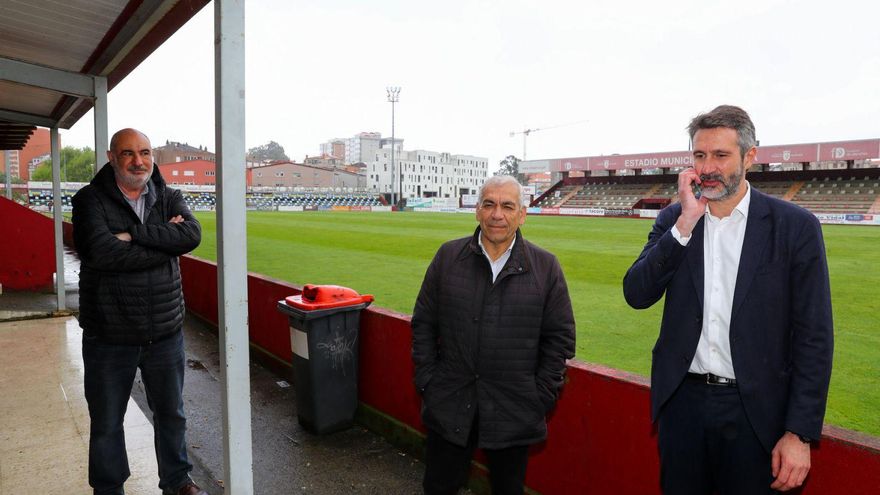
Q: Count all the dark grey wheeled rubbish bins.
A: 1